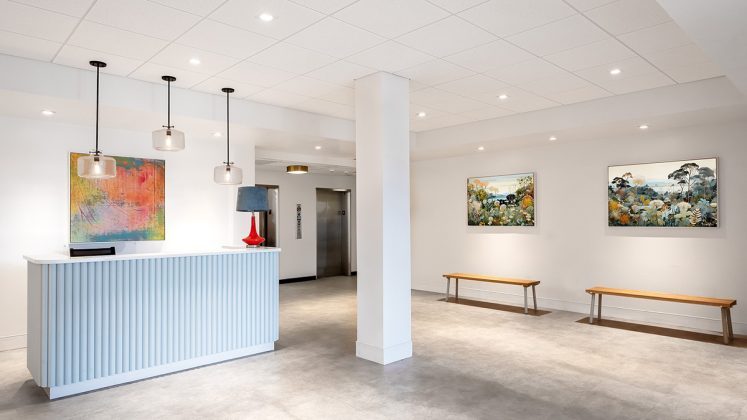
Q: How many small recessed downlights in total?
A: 11